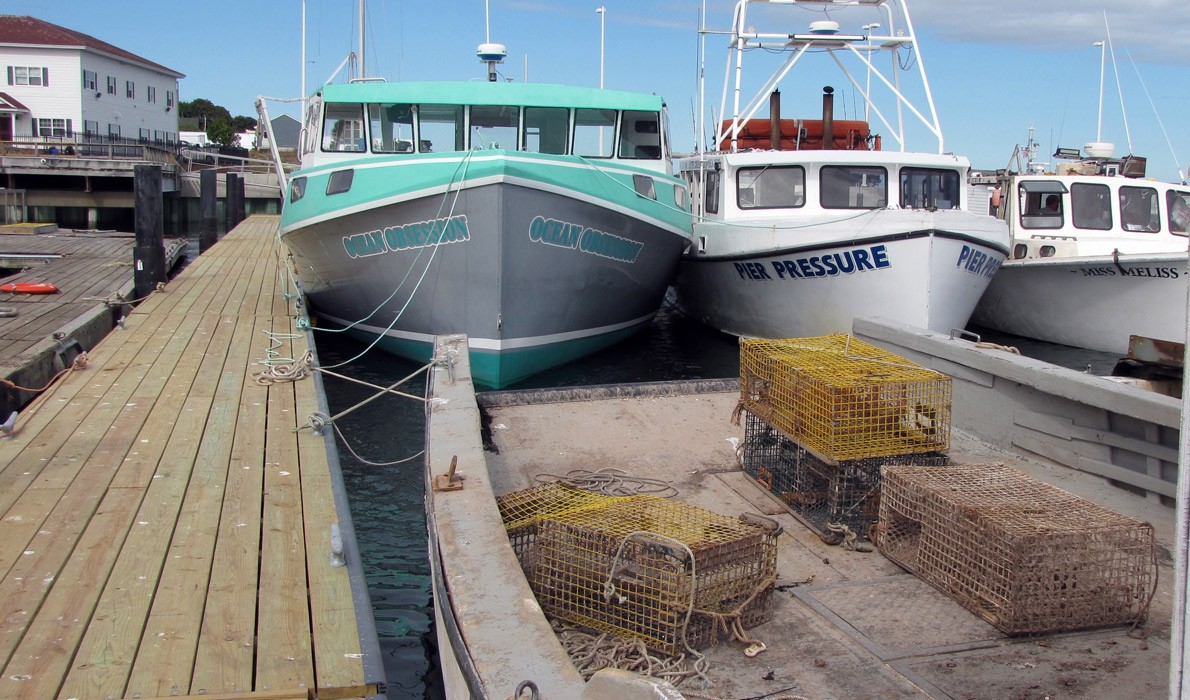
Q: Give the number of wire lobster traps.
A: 4